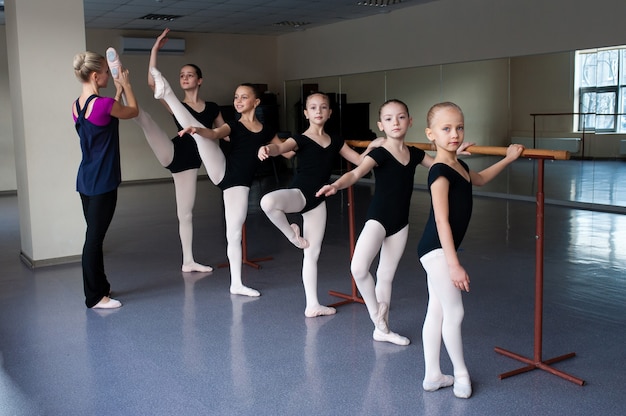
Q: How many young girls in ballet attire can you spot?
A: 5